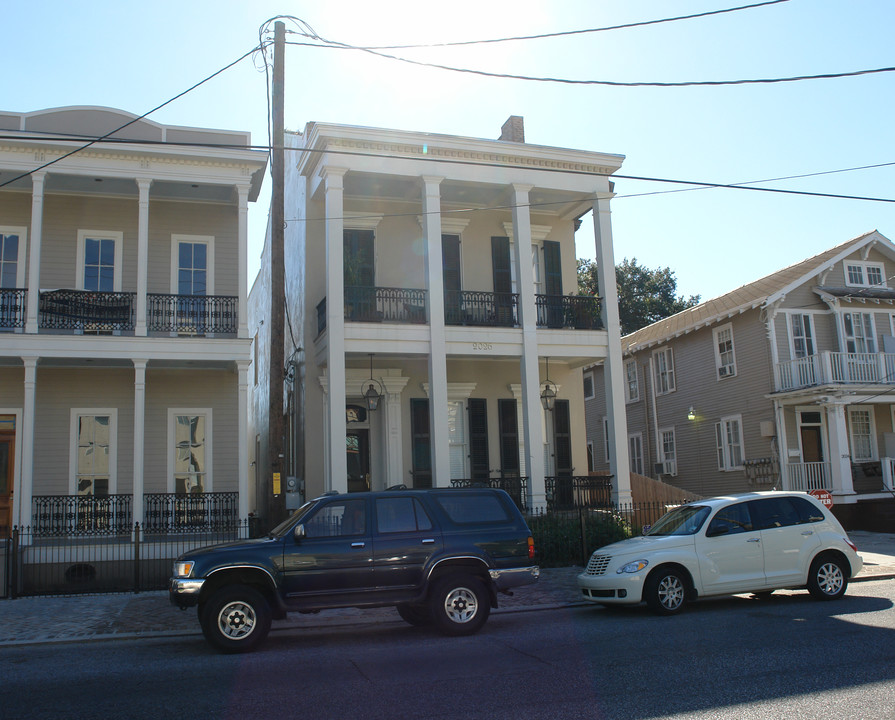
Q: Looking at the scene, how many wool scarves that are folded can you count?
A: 0